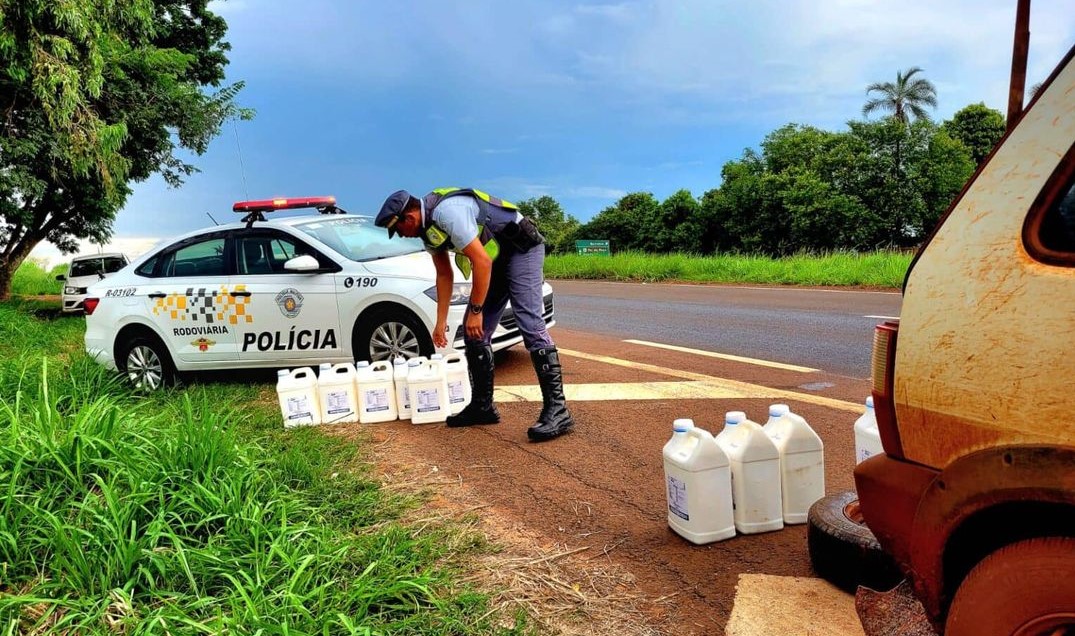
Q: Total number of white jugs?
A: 10